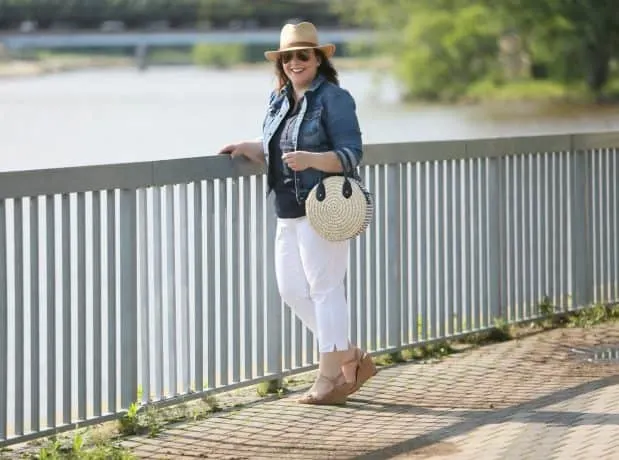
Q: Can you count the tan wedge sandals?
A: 2